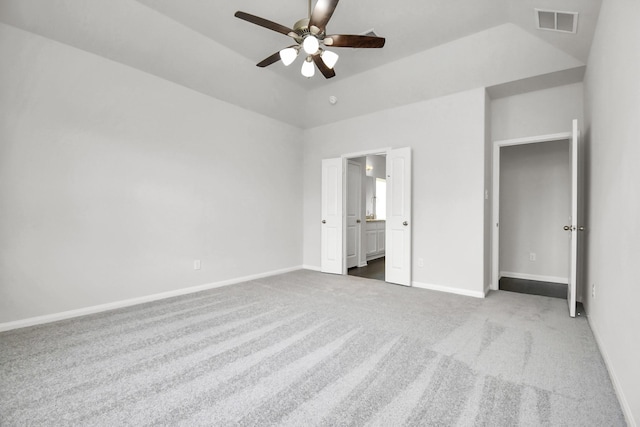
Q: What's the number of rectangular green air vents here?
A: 0